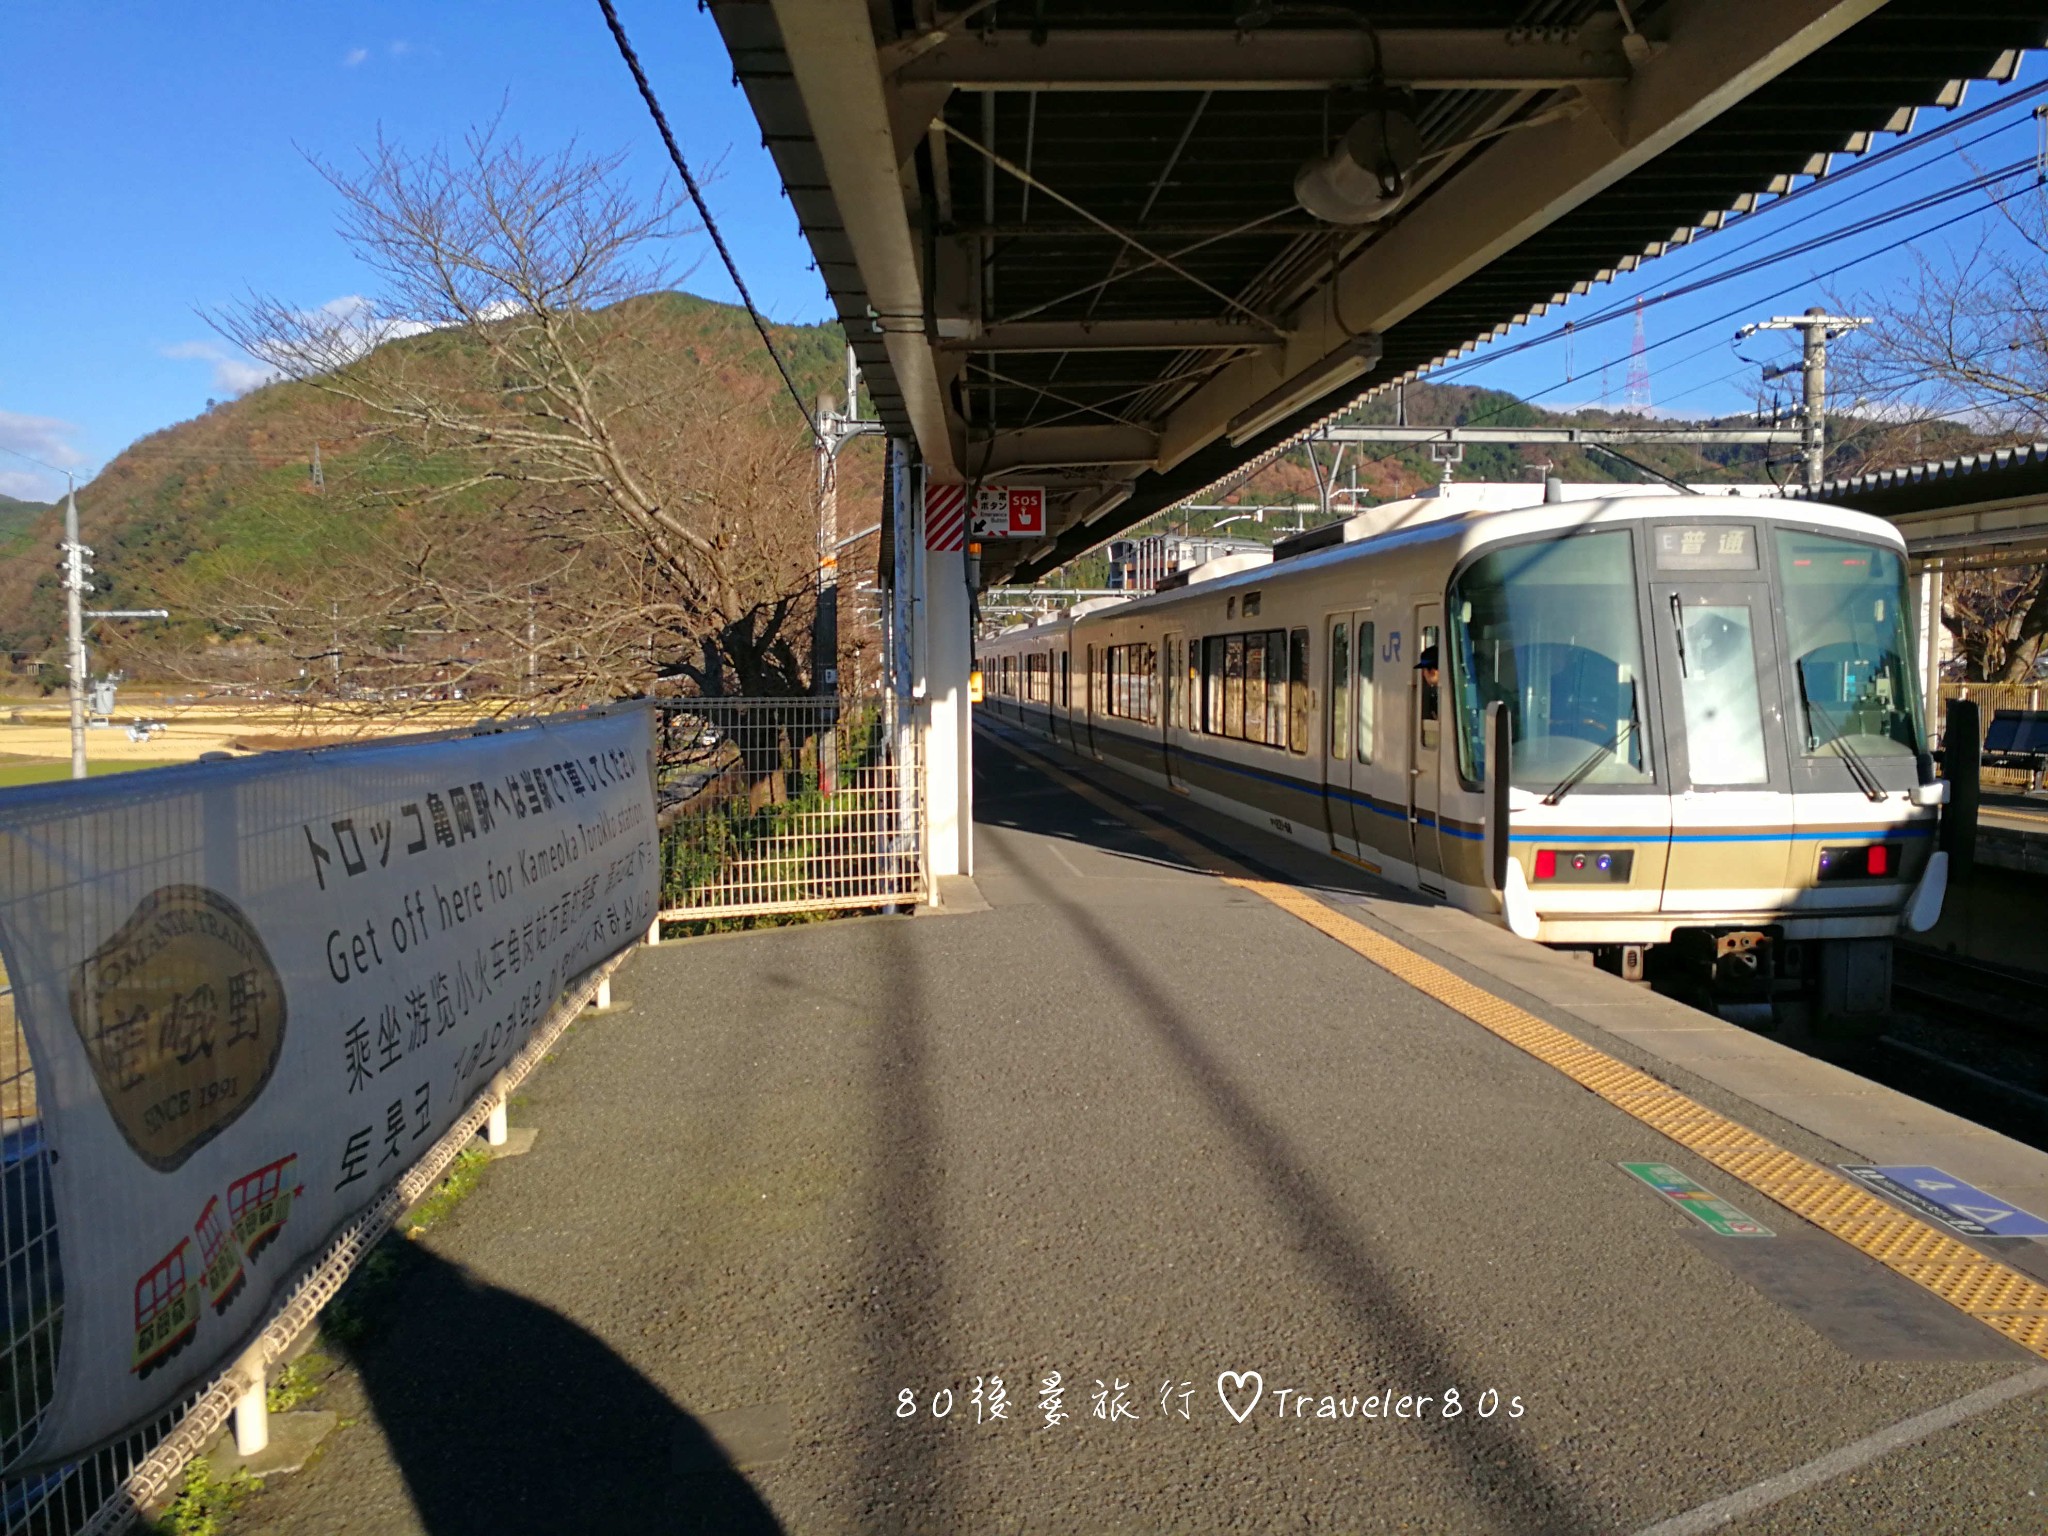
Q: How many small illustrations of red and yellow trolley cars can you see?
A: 3